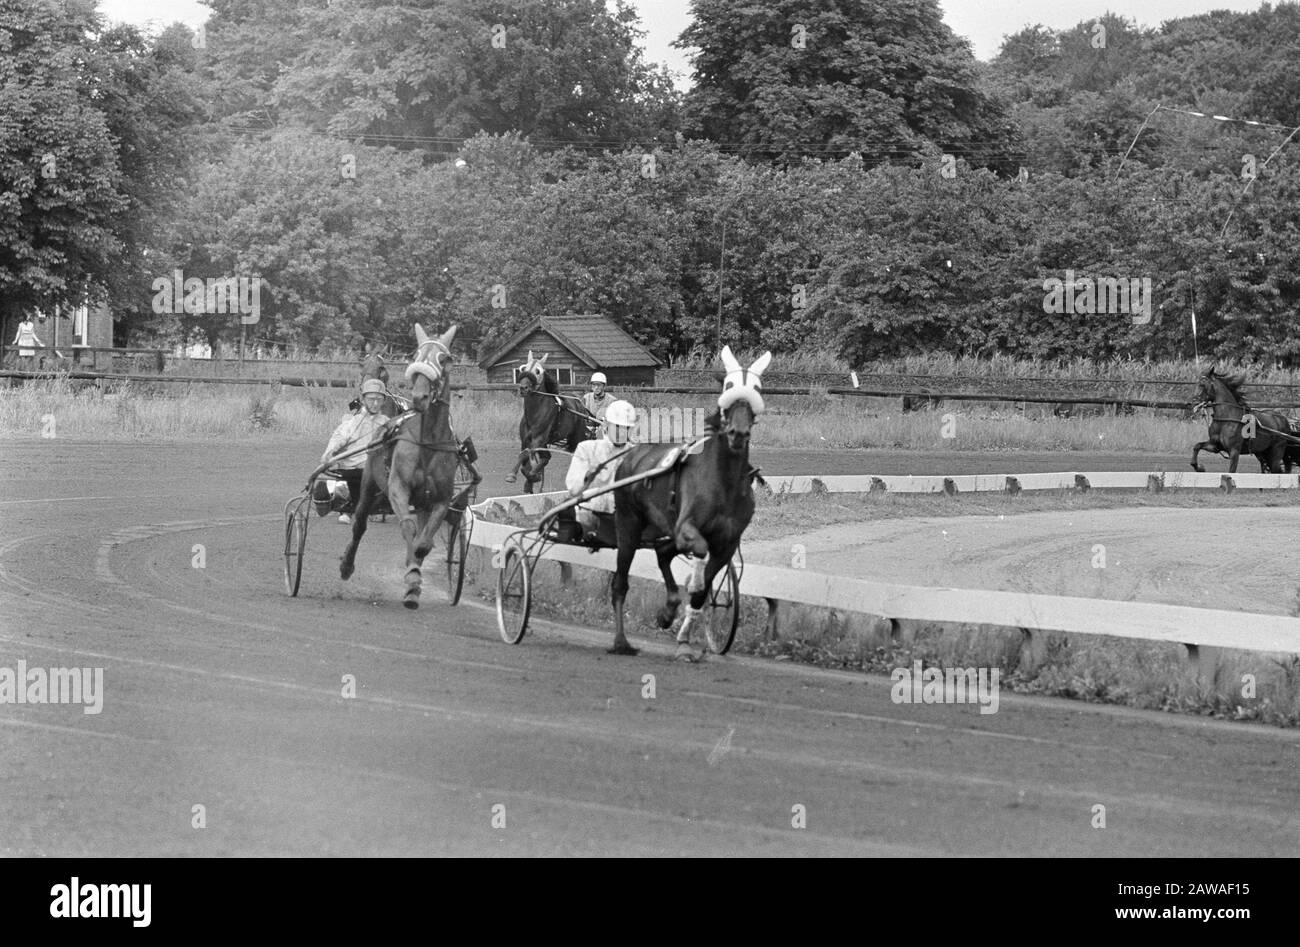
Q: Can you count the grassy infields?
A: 1